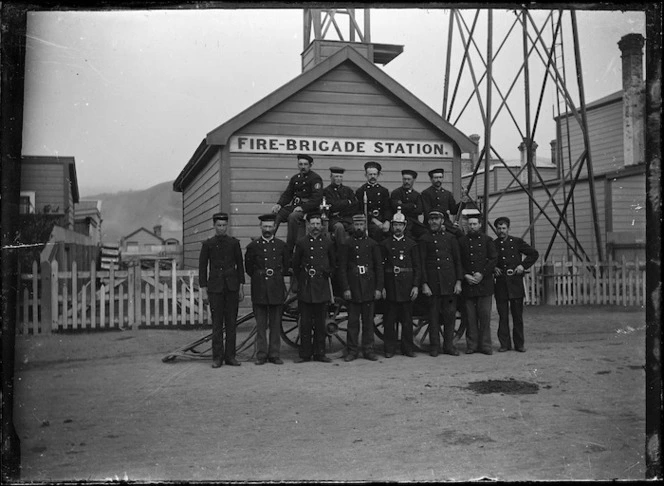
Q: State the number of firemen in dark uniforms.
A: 13